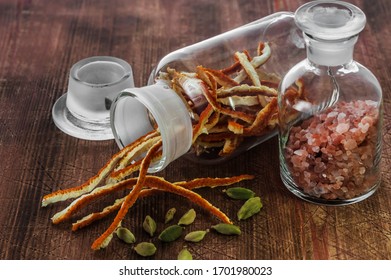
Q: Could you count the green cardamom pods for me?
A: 11